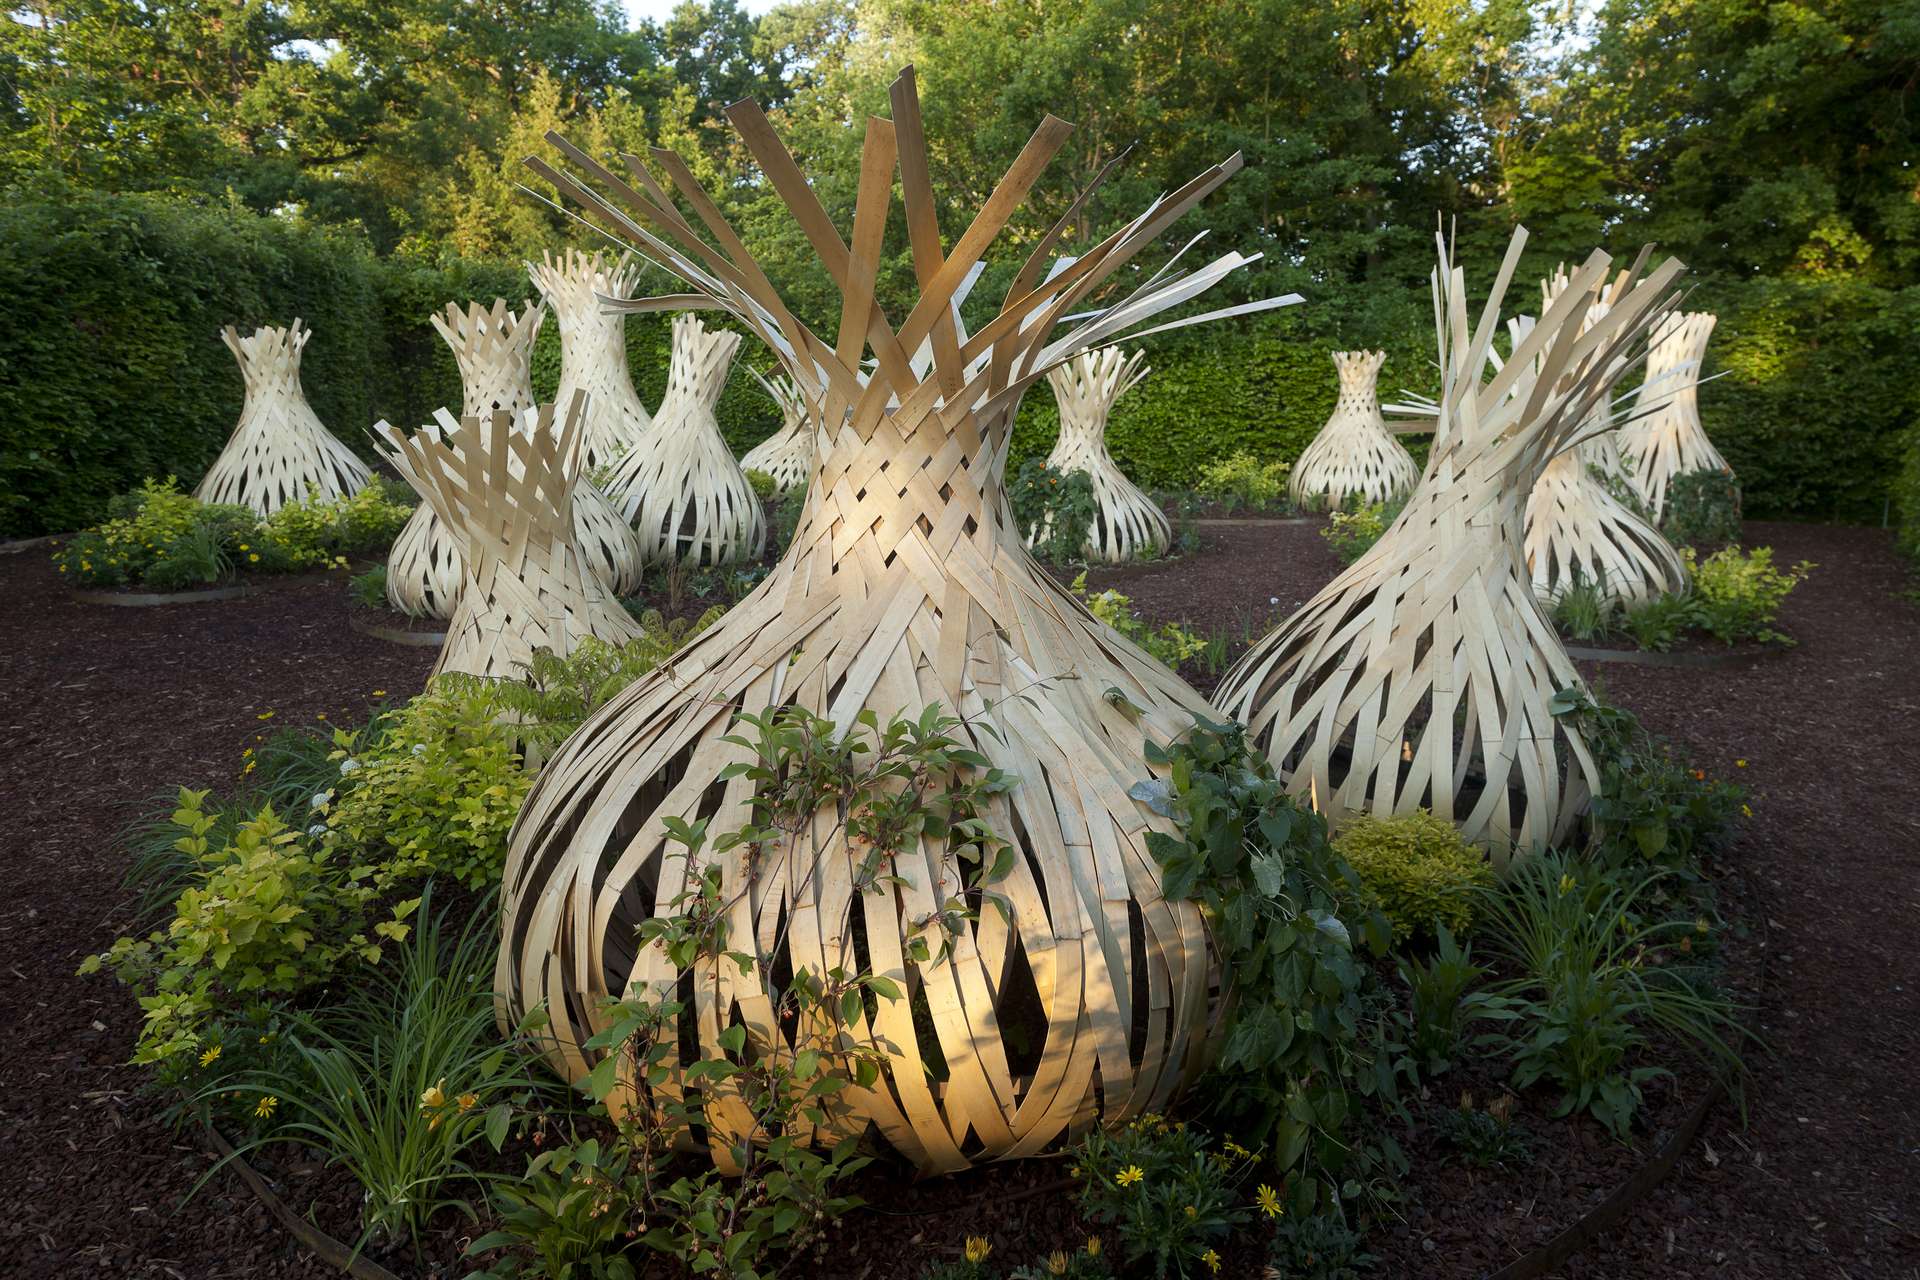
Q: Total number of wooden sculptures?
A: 13